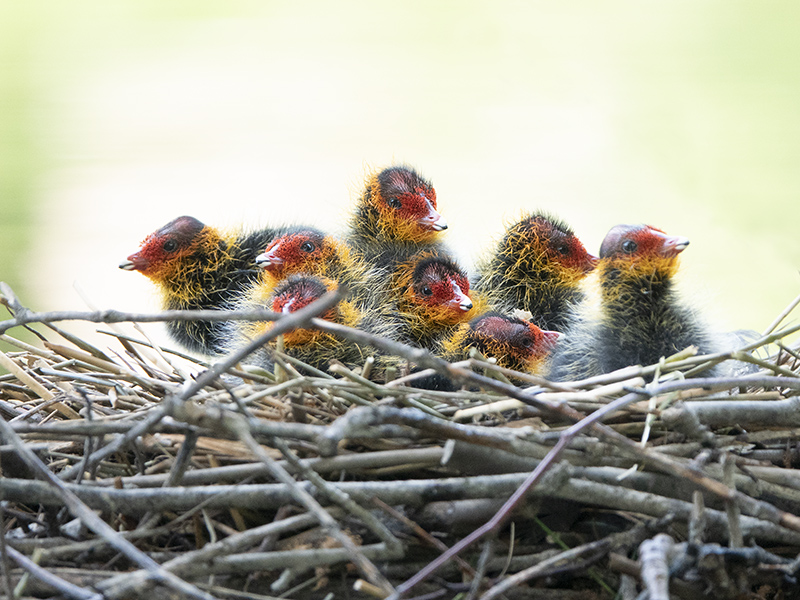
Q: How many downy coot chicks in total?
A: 8